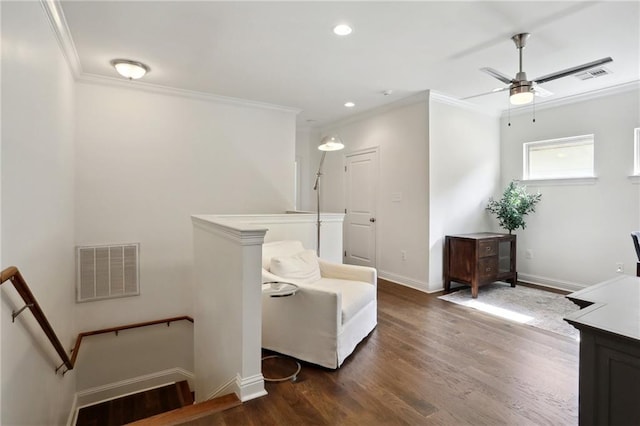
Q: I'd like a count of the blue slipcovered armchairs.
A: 0